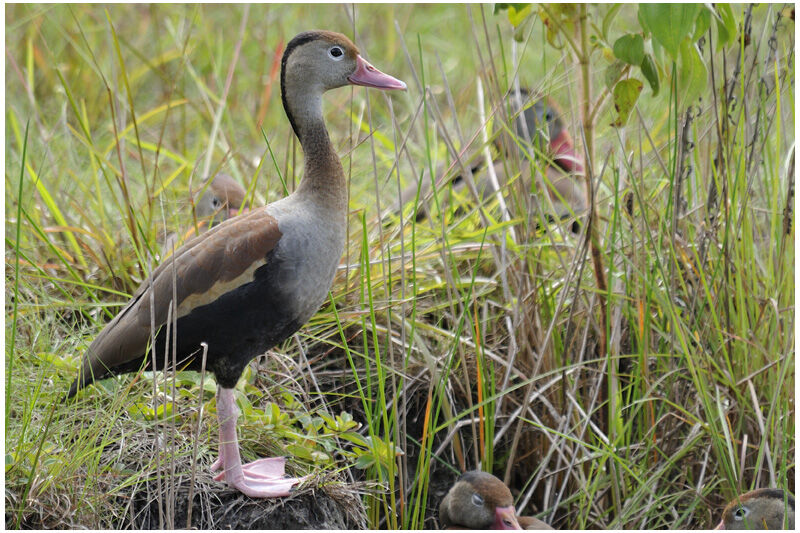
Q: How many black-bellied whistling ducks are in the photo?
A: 5